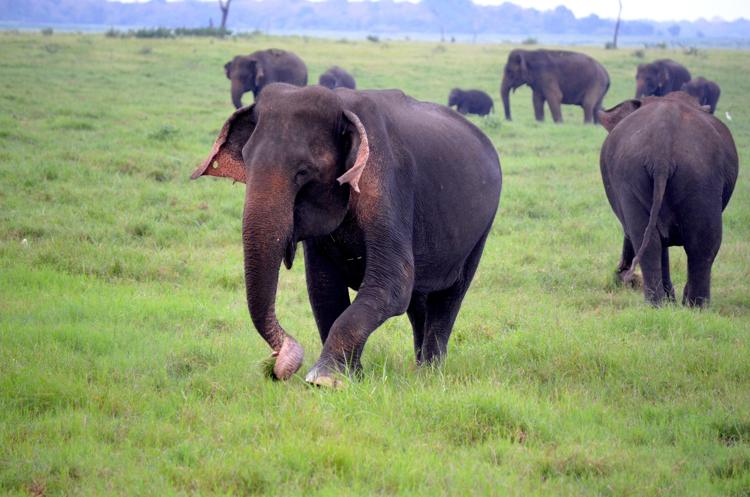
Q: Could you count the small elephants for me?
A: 3